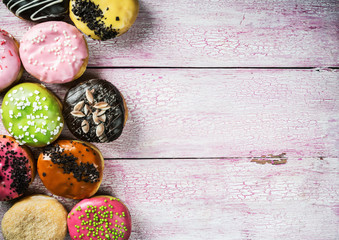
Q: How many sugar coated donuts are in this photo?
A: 1